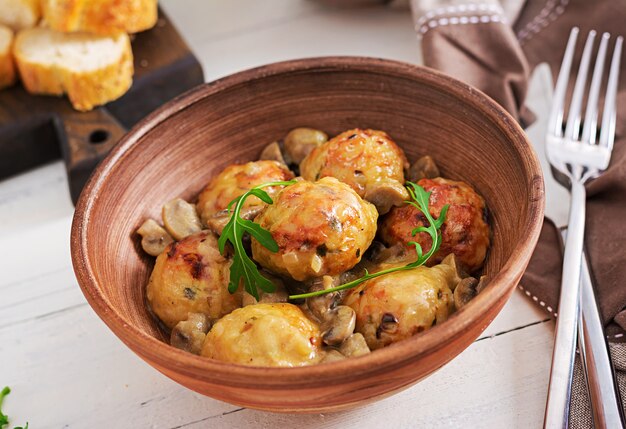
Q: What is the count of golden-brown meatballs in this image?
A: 7